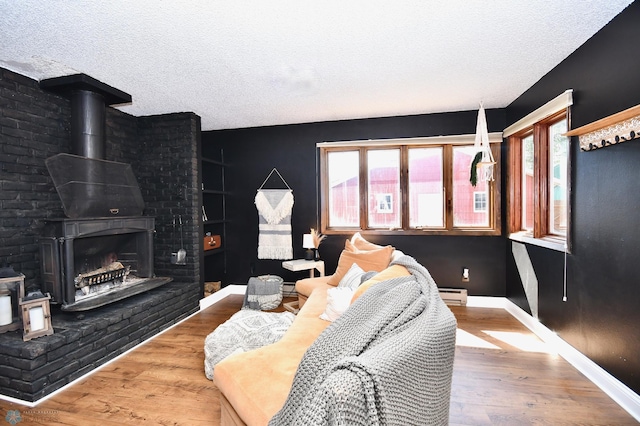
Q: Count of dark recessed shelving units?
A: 1